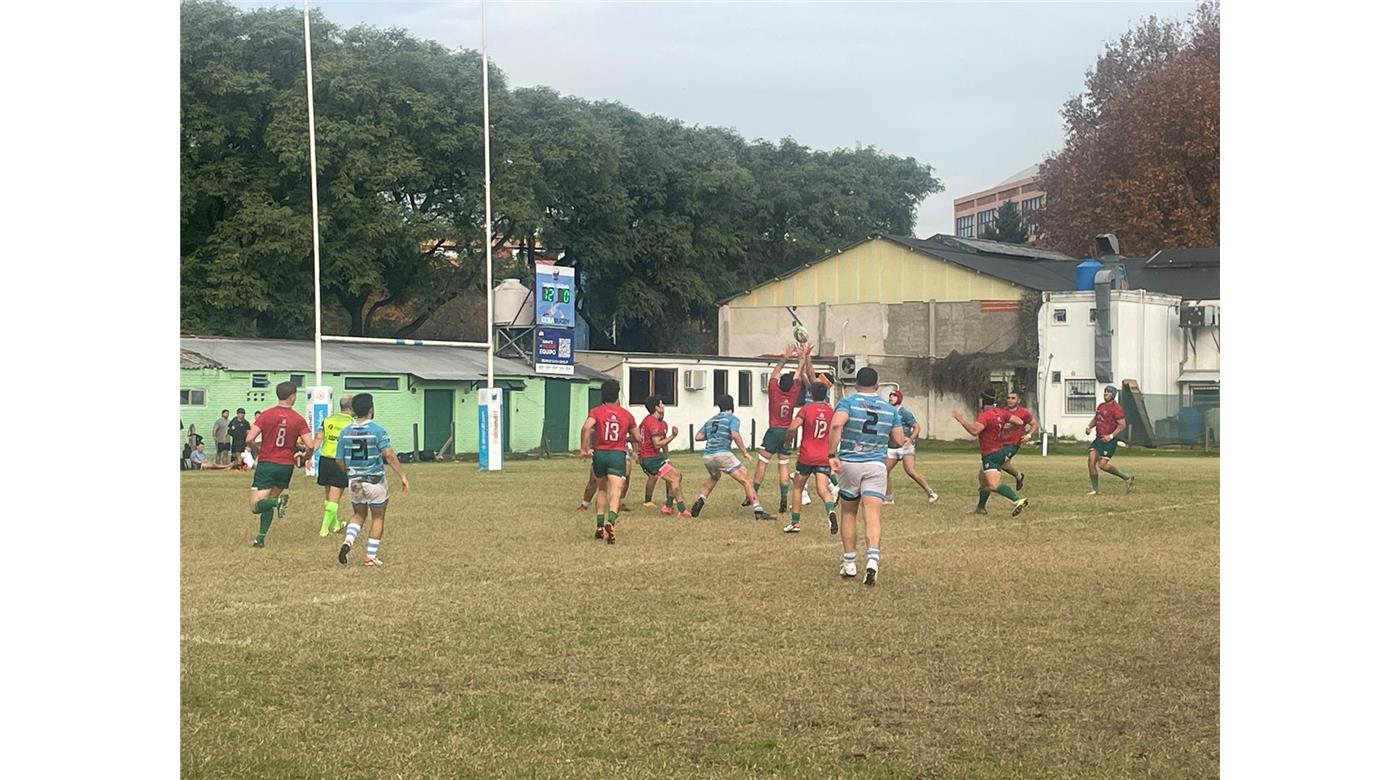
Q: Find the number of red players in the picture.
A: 8